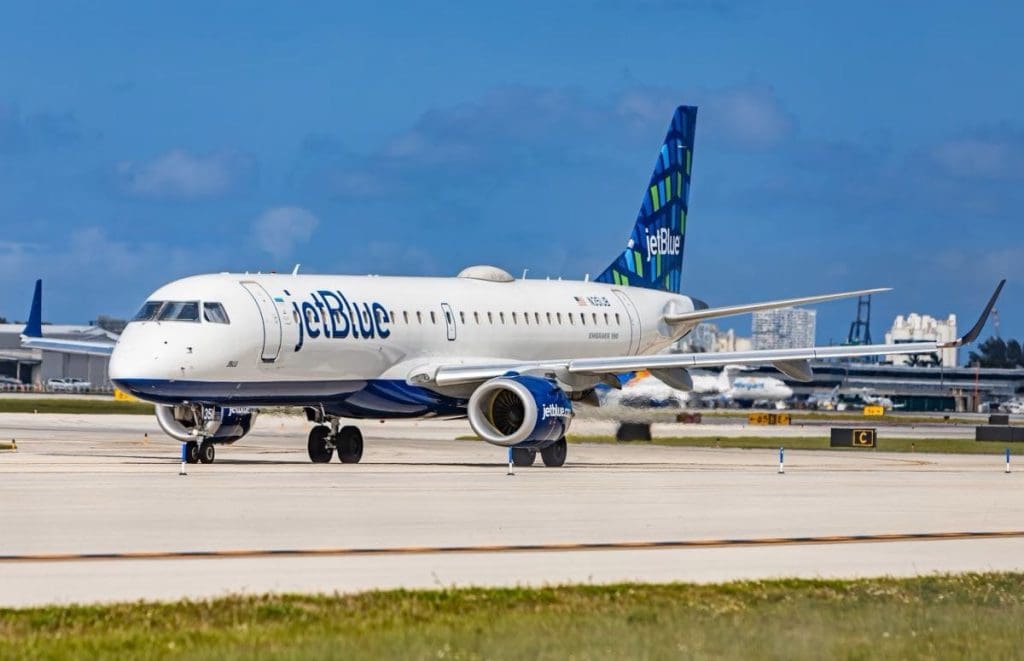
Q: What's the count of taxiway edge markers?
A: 4